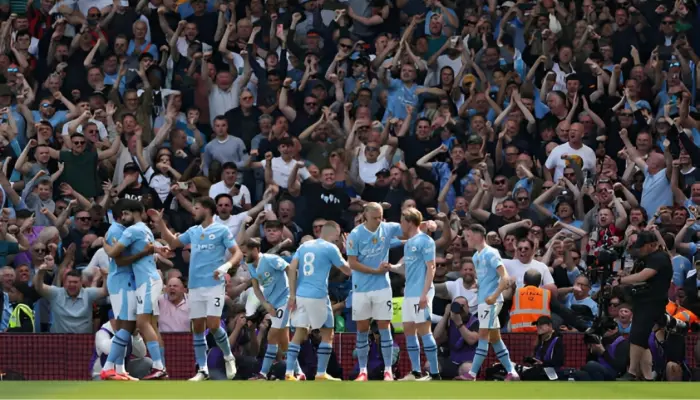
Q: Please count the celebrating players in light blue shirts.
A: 8